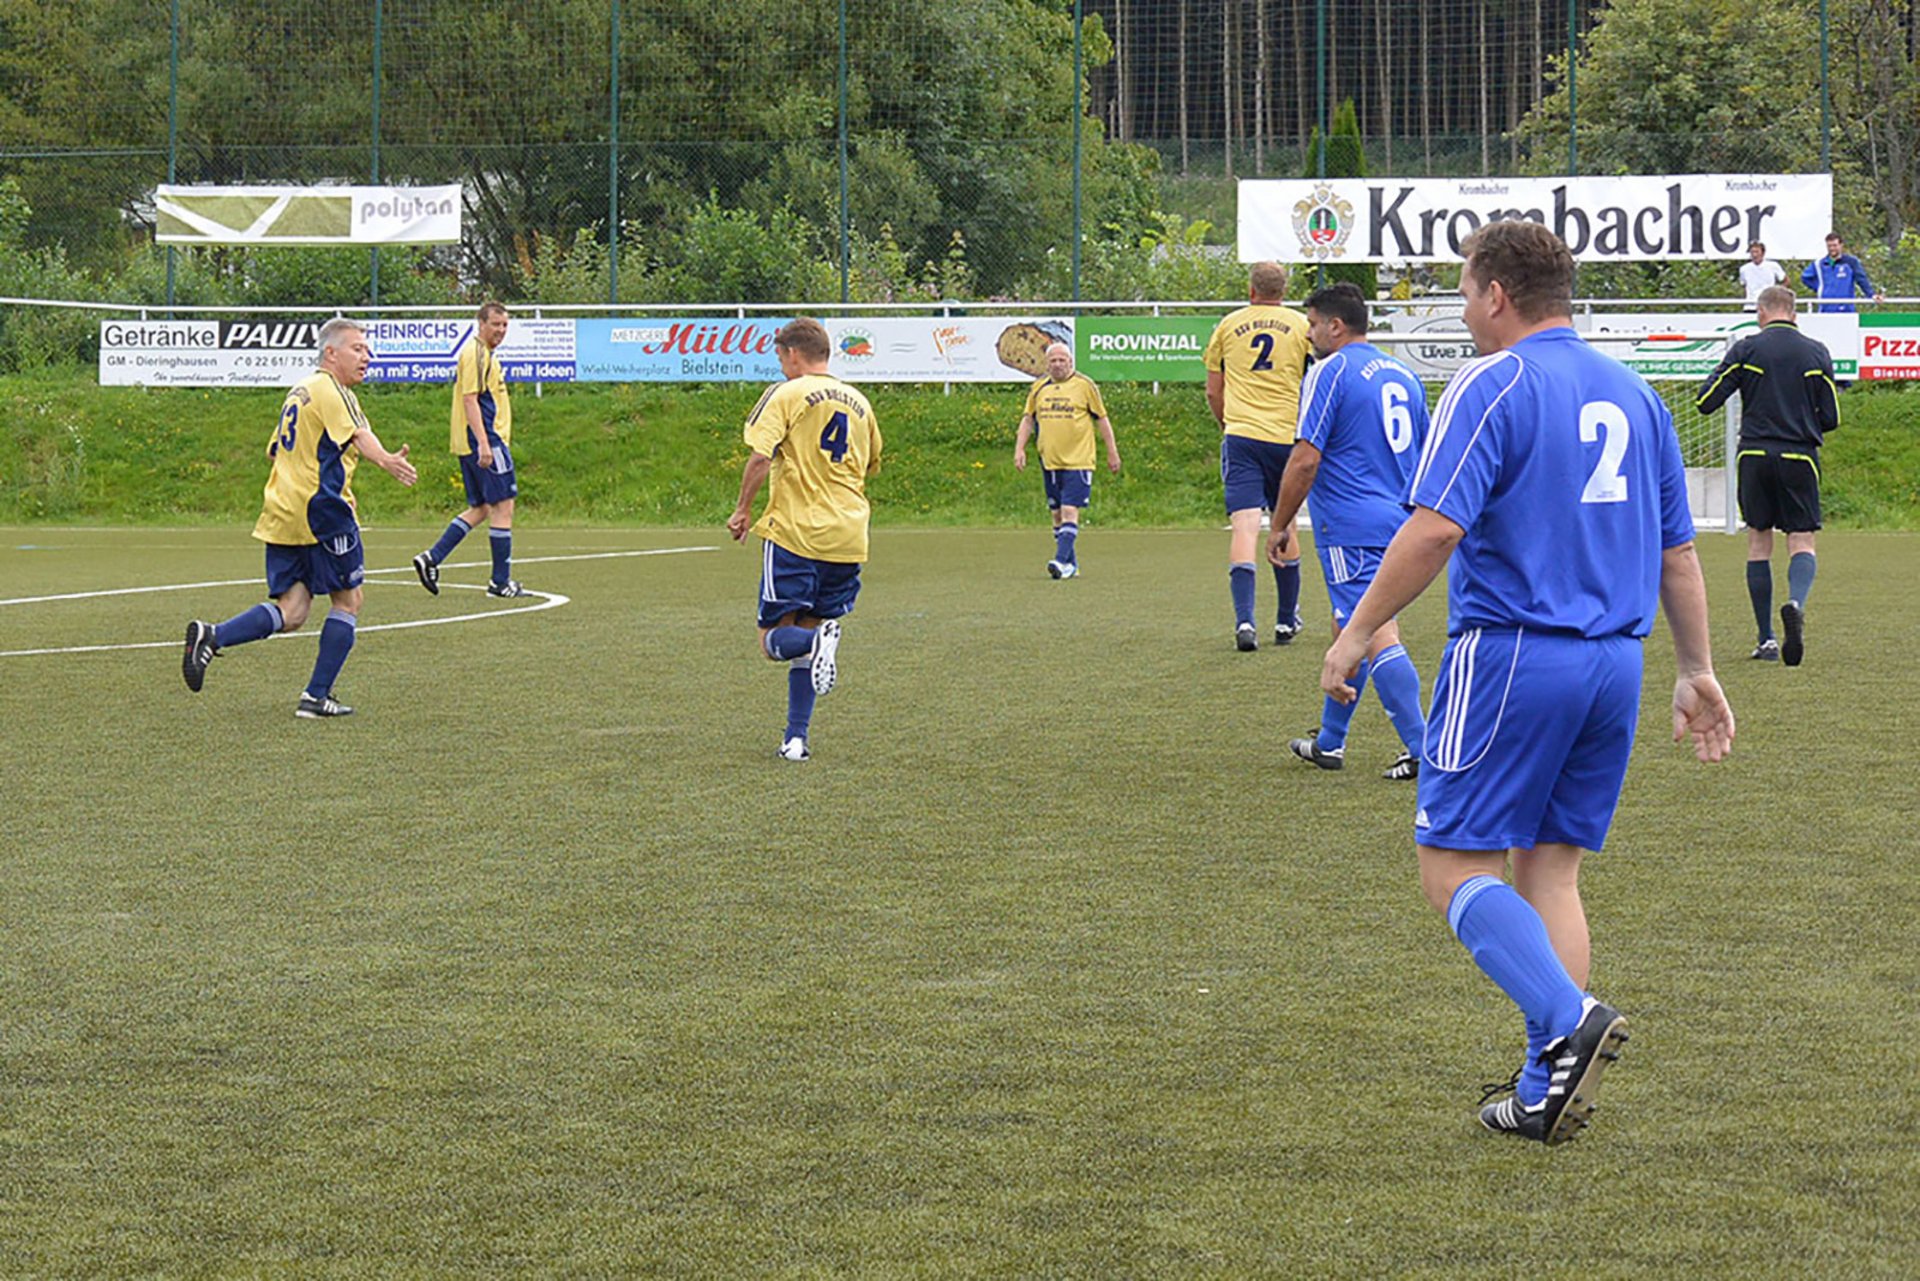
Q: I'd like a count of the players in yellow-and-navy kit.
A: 5